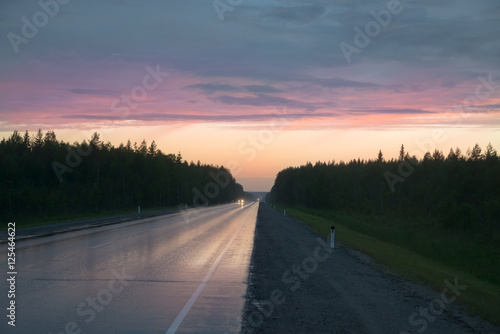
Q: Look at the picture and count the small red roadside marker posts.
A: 1